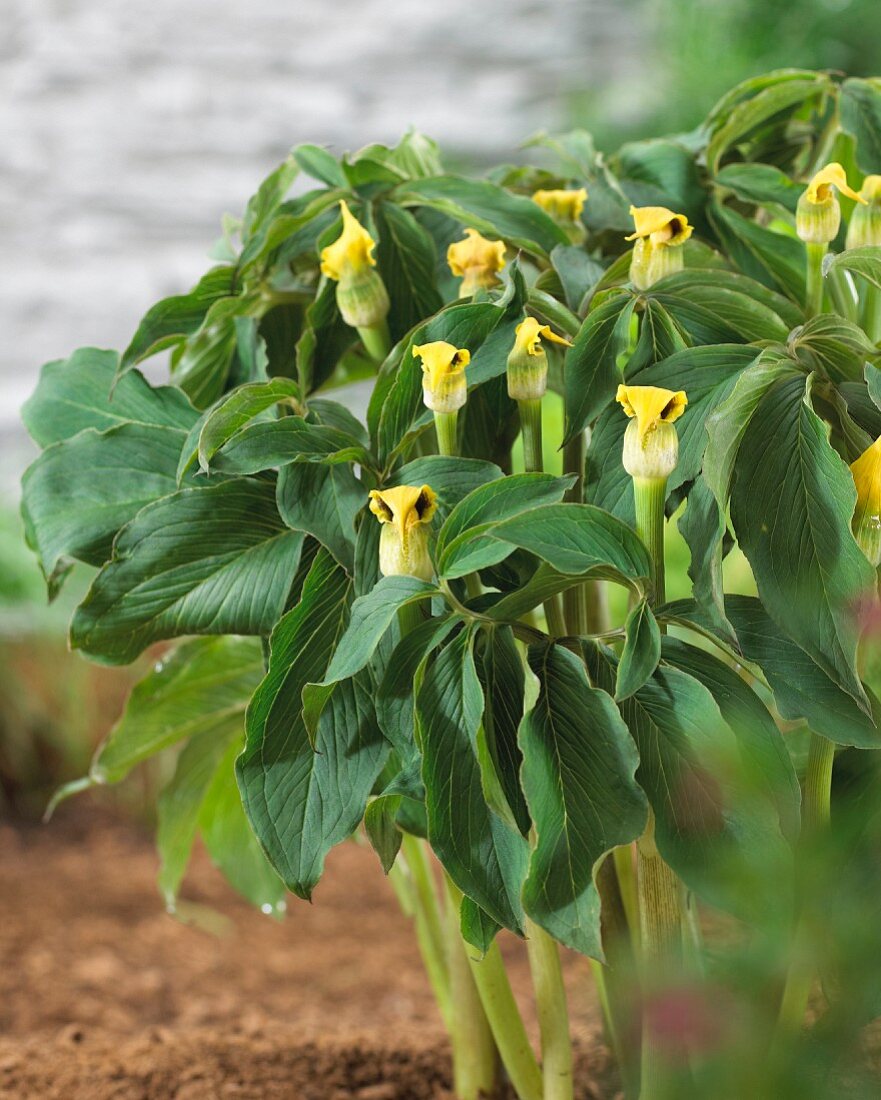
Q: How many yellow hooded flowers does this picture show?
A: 11